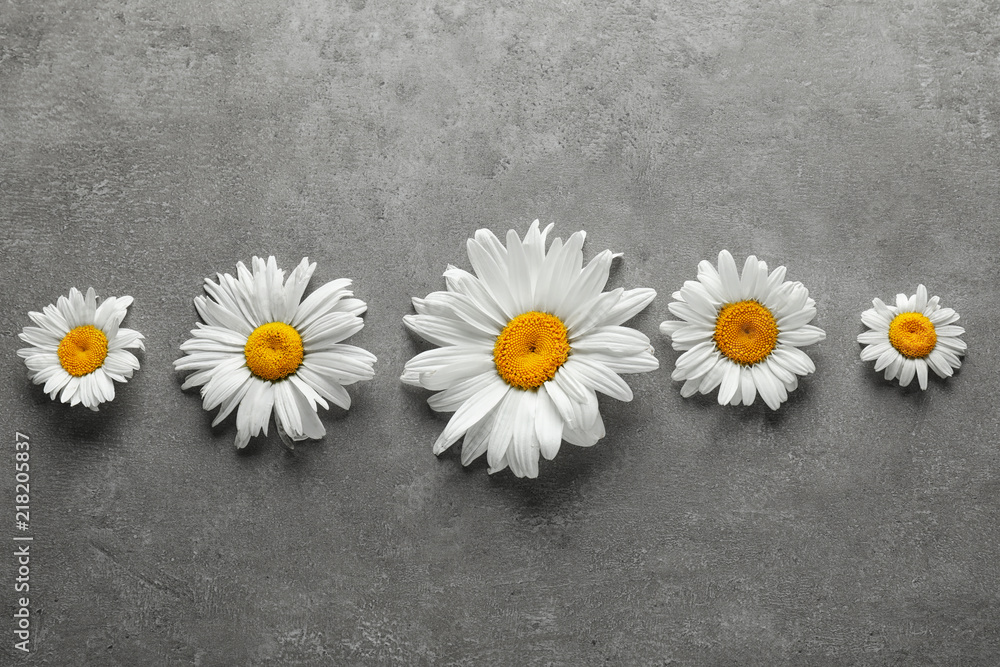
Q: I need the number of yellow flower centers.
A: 5